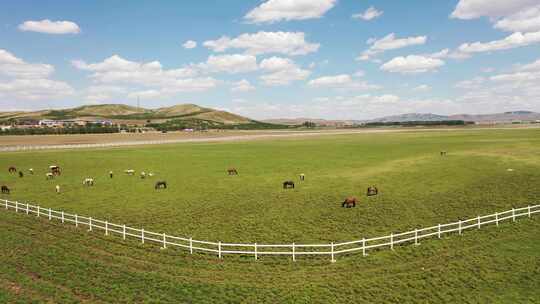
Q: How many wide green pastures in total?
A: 1